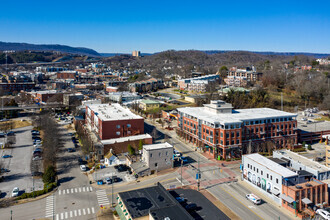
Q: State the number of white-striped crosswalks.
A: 4